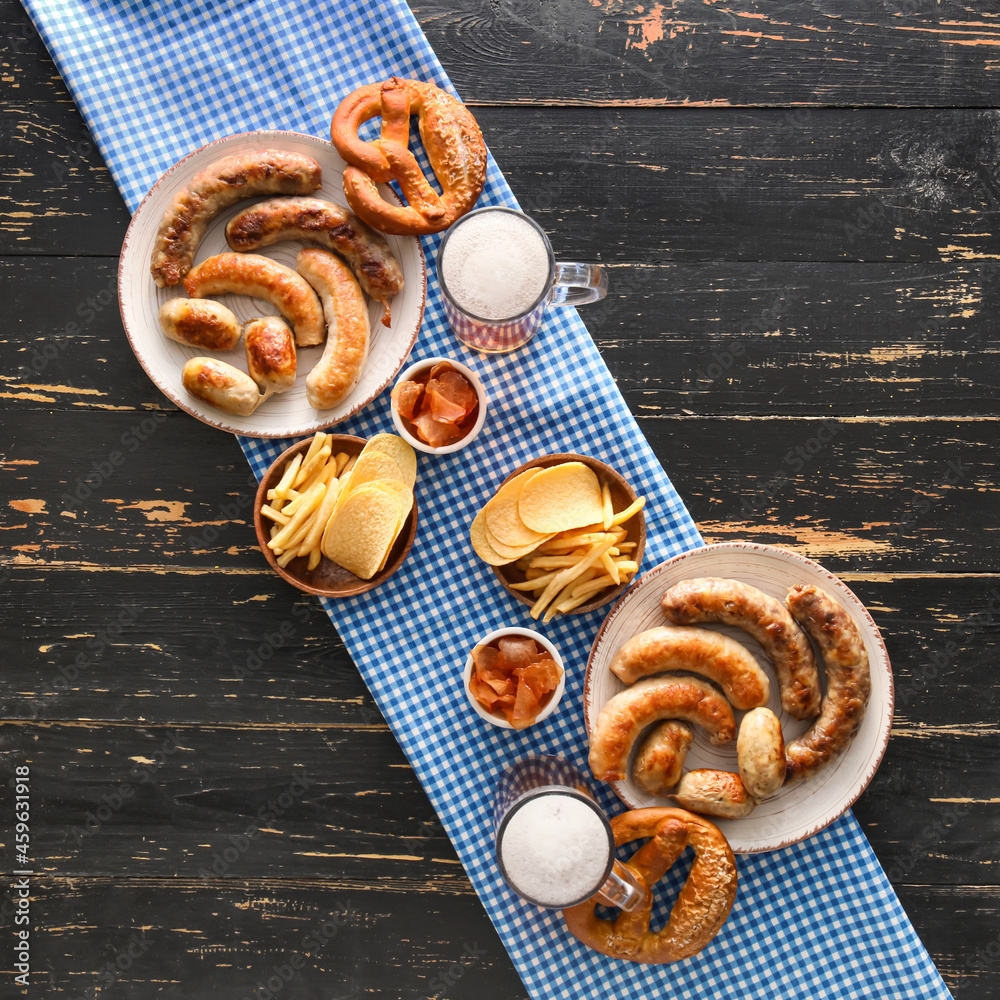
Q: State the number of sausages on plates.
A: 14